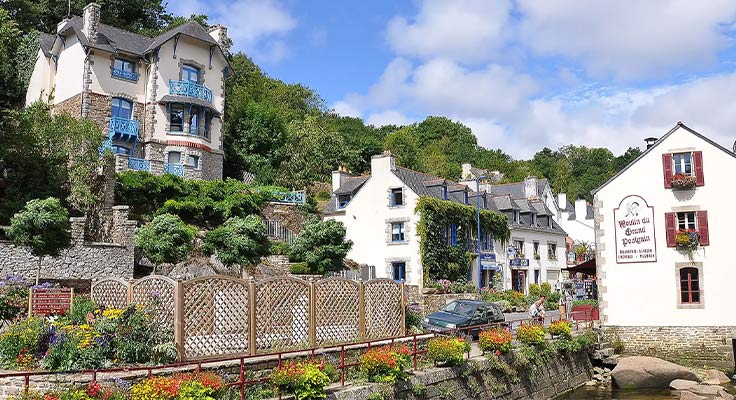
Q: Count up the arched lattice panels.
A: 6